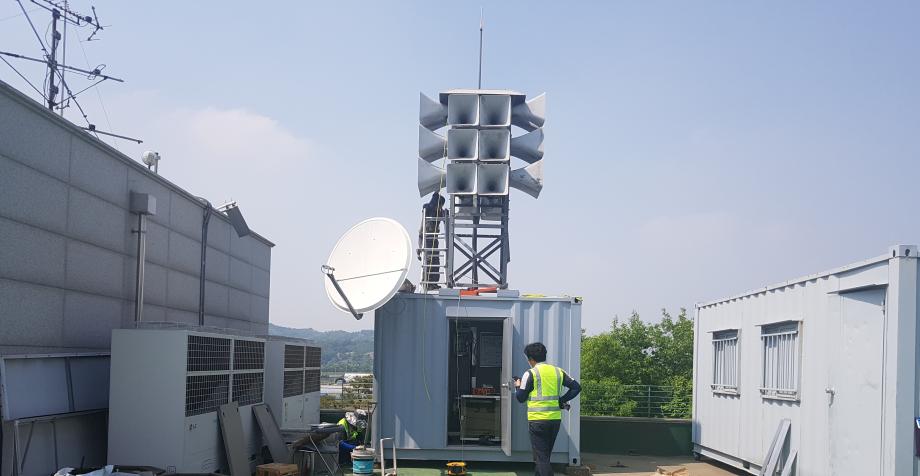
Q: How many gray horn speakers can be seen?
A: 12